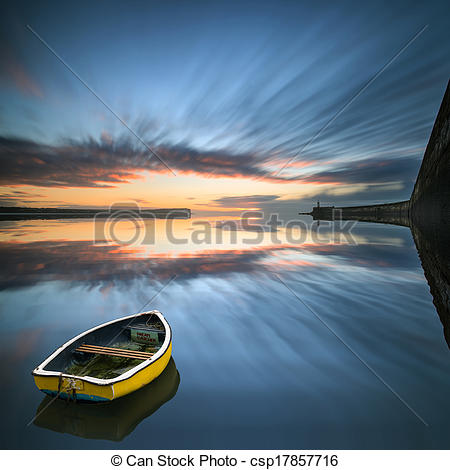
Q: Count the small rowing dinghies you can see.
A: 1